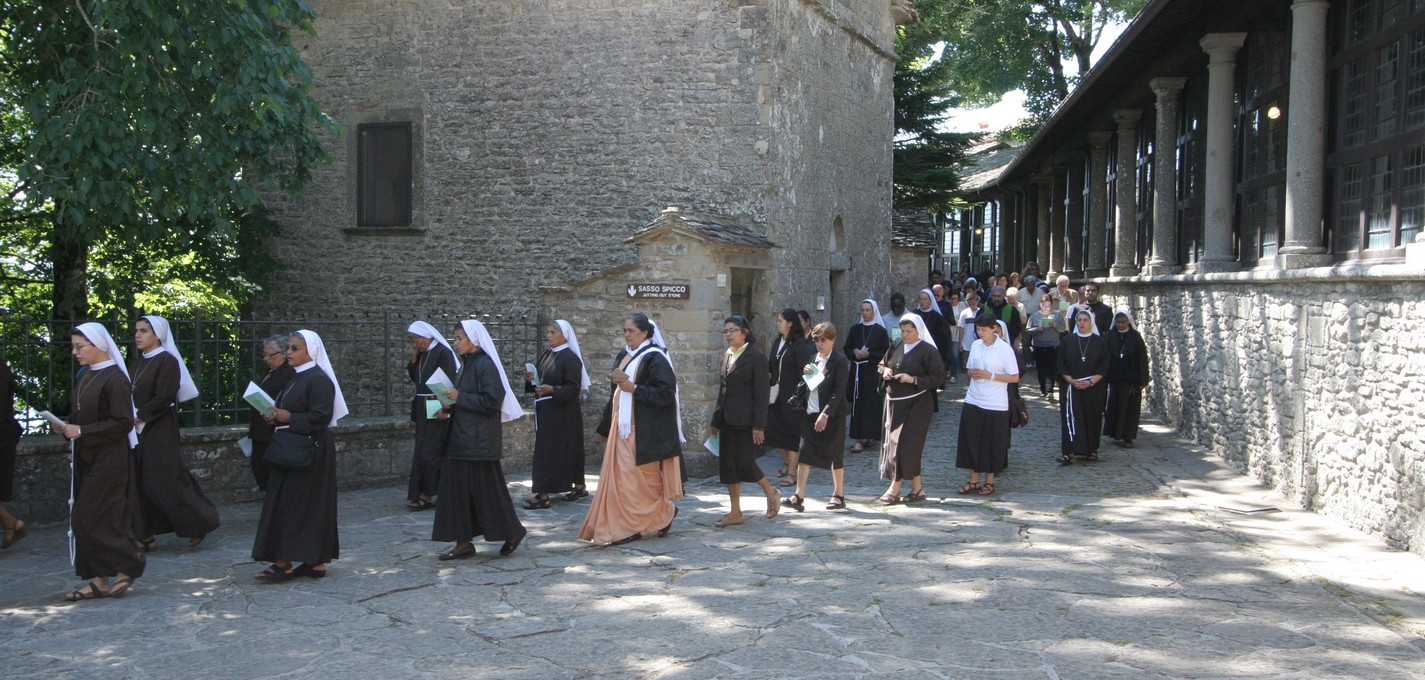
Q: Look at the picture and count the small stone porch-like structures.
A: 1